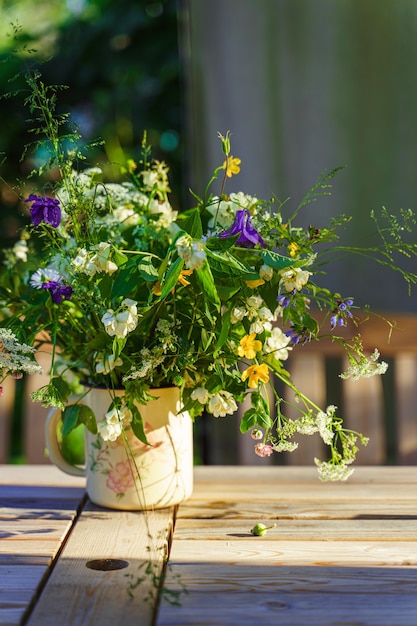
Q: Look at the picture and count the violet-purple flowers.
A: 3